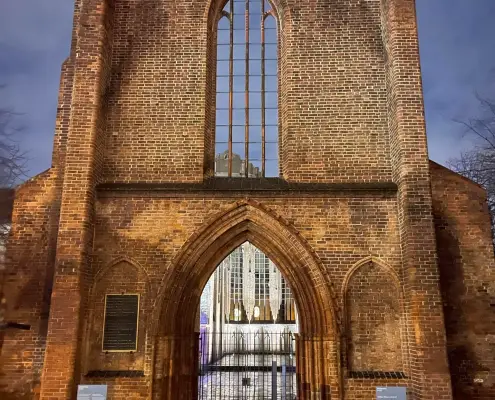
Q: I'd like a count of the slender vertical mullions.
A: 3